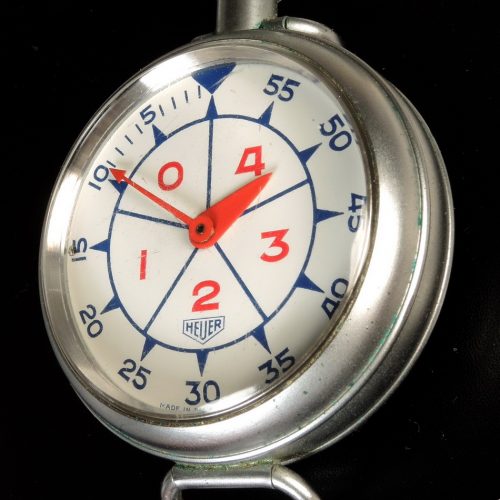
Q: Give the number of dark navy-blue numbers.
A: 11